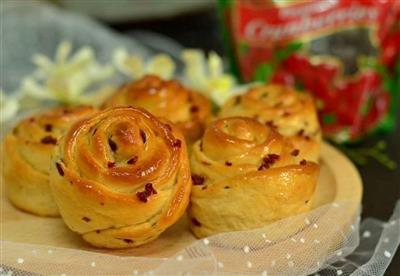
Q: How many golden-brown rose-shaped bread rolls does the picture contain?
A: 5